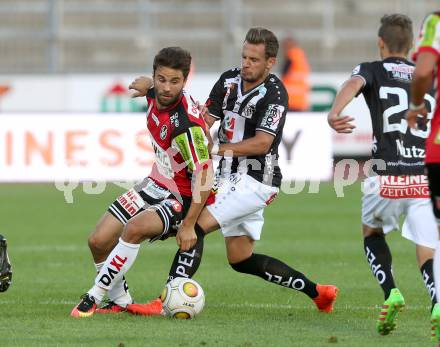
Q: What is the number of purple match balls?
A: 0